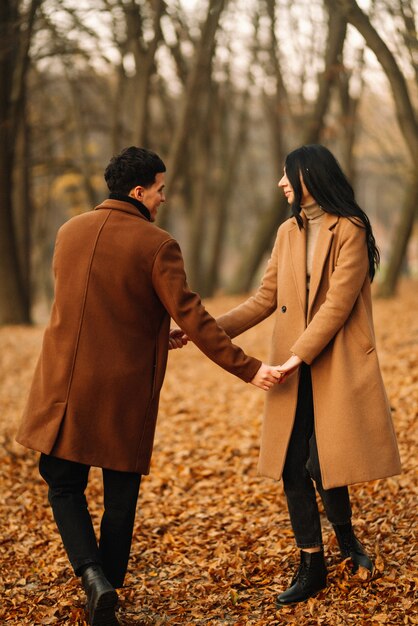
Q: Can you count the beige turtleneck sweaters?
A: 1